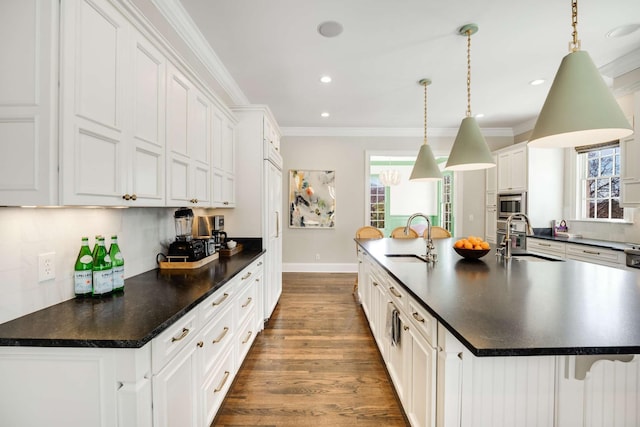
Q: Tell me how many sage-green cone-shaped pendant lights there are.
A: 3